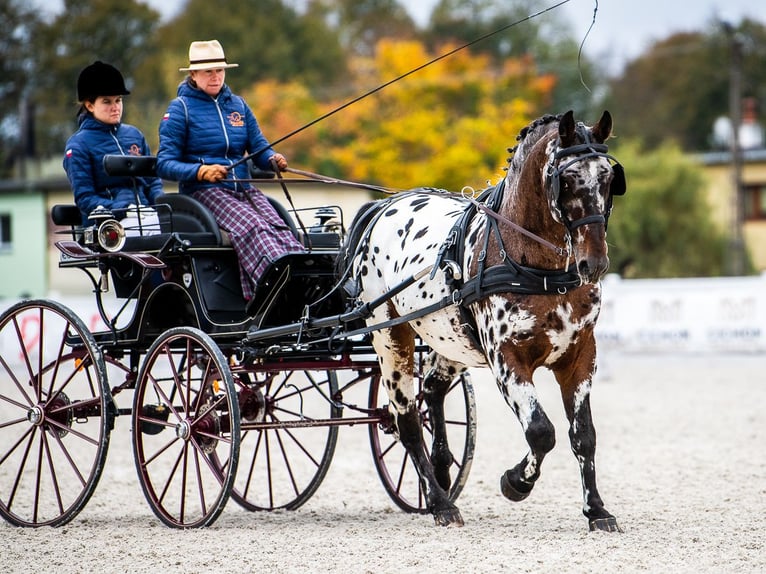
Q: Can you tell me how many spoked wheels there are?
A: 4